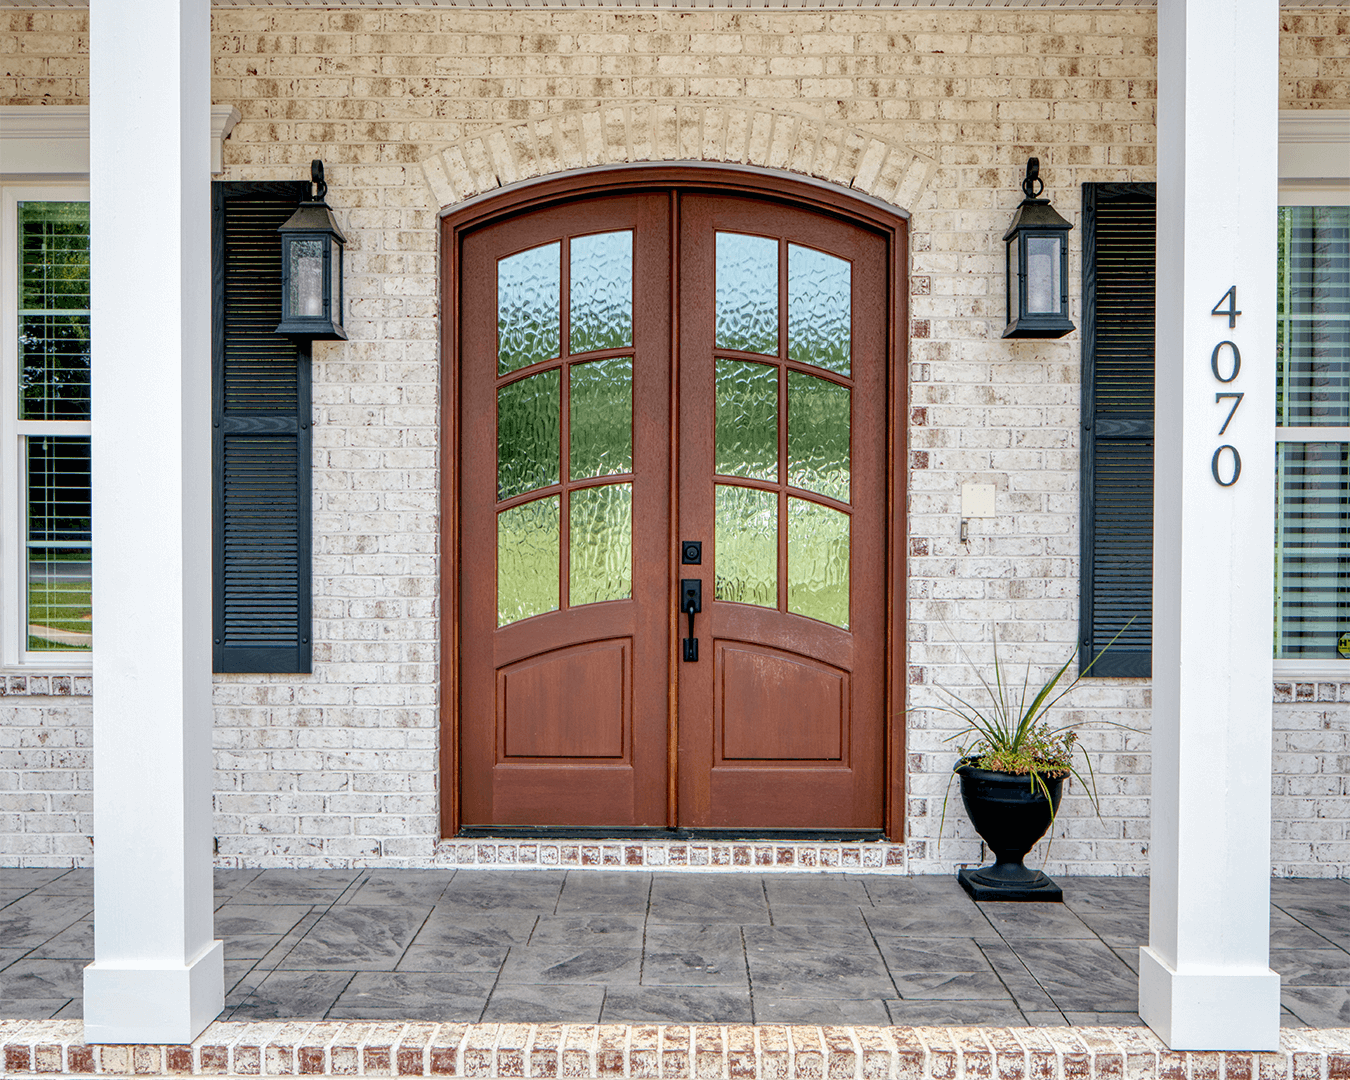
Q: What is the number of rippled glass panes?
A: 12